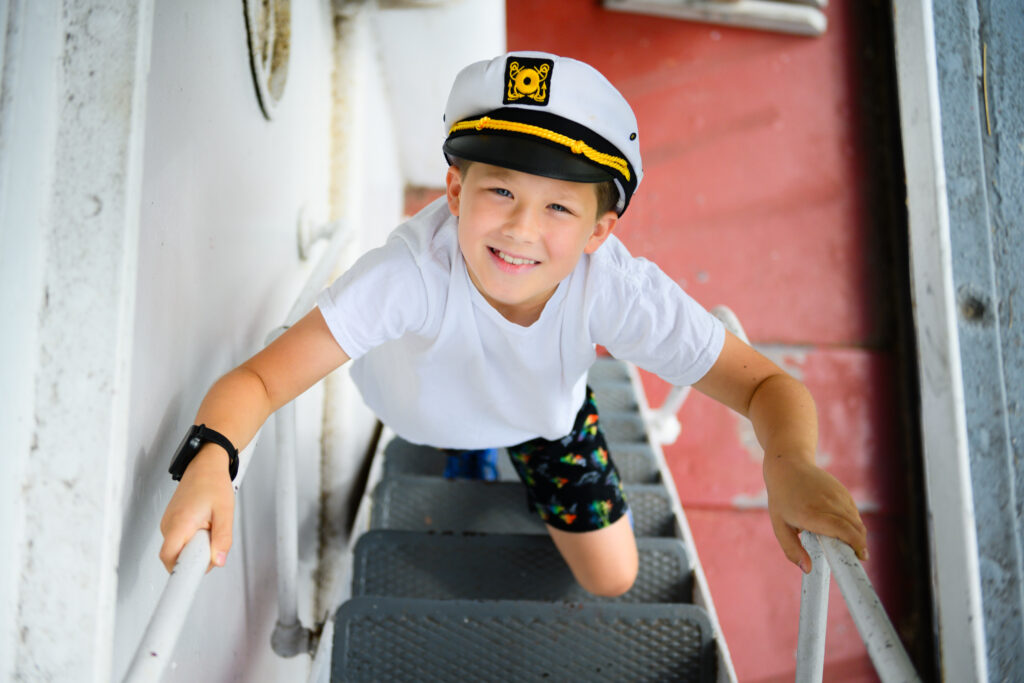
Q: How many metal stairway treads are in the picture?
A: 7